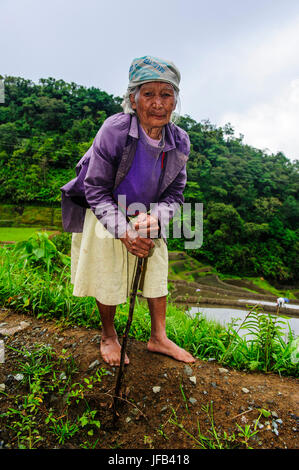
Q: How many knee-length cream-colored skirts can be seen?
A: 1